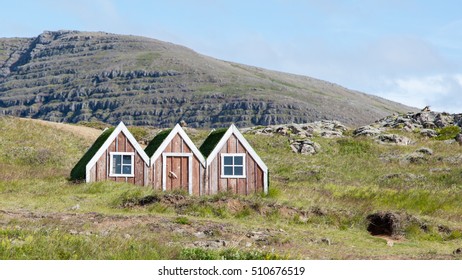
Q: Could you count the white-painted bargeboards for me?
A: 6